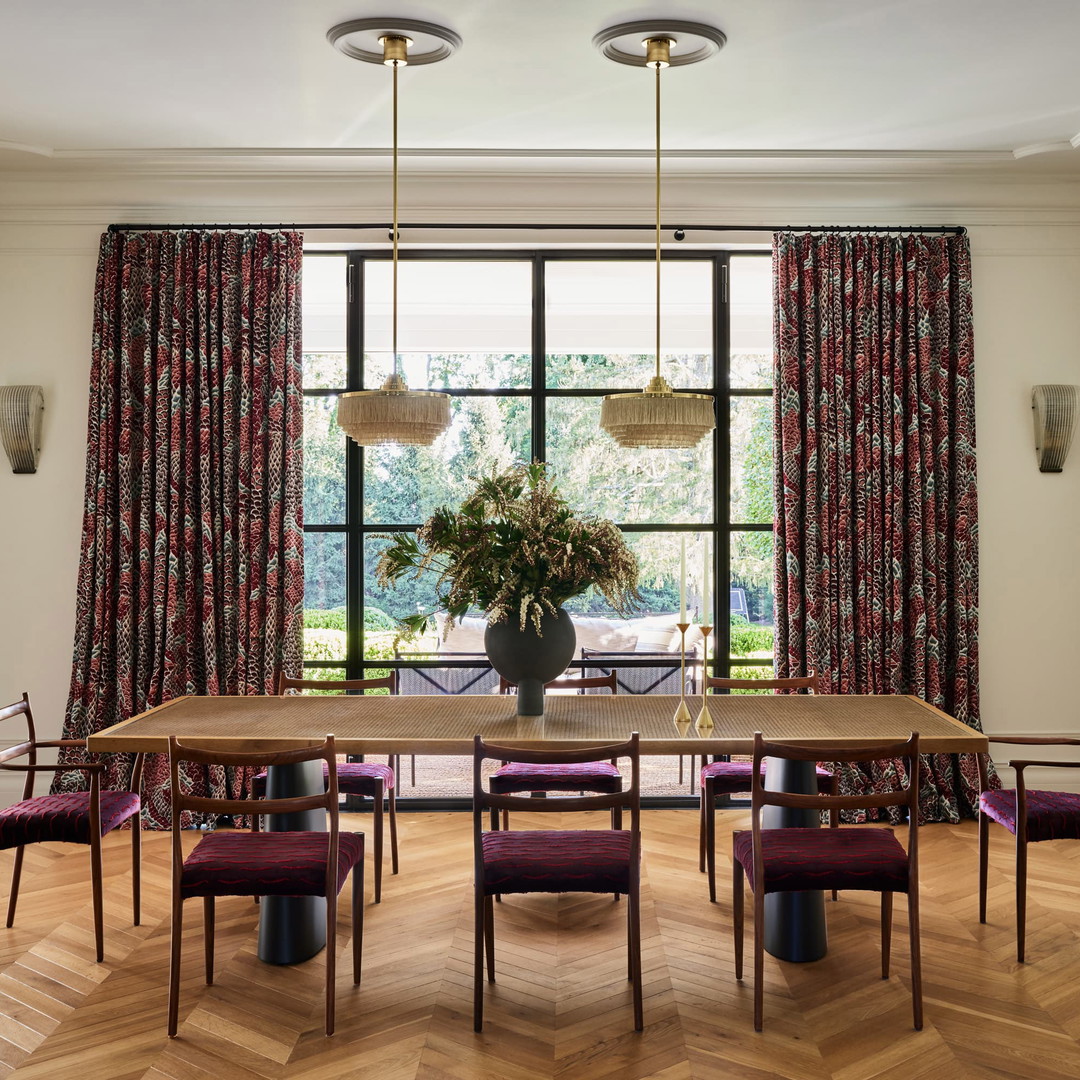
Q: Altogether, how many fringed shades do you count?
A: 2